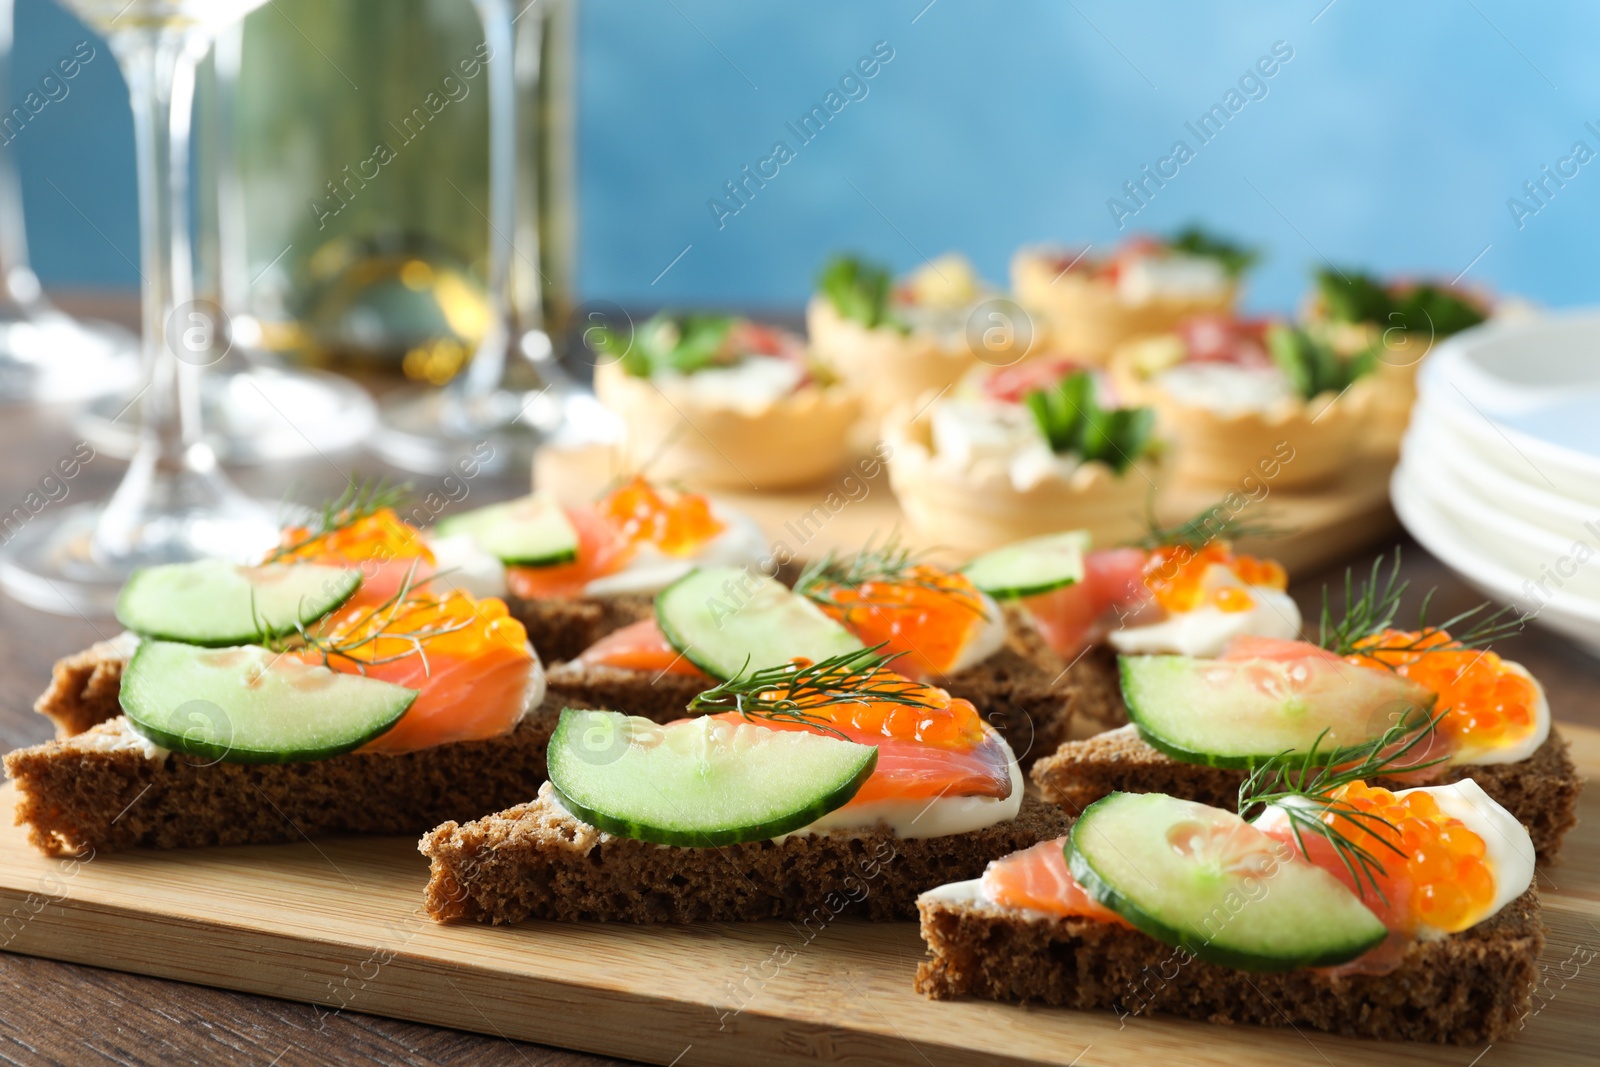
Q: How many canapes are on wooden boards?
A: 14